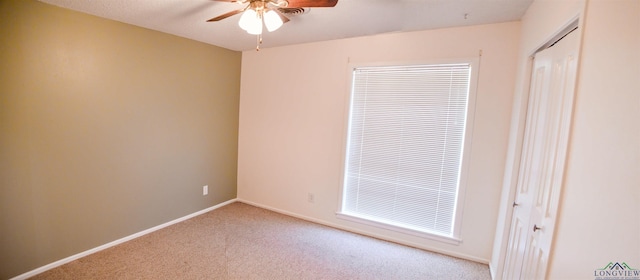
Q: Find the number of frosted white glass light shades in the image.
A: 3